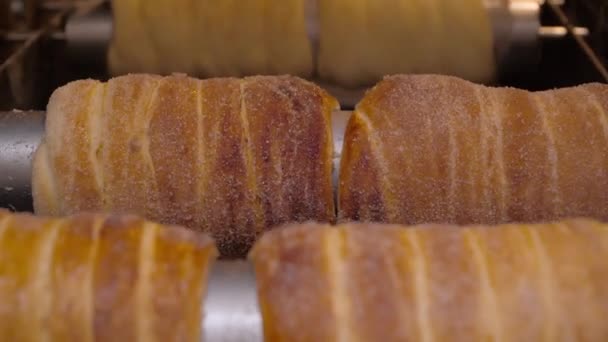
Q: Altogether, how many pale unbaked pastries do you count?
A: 2